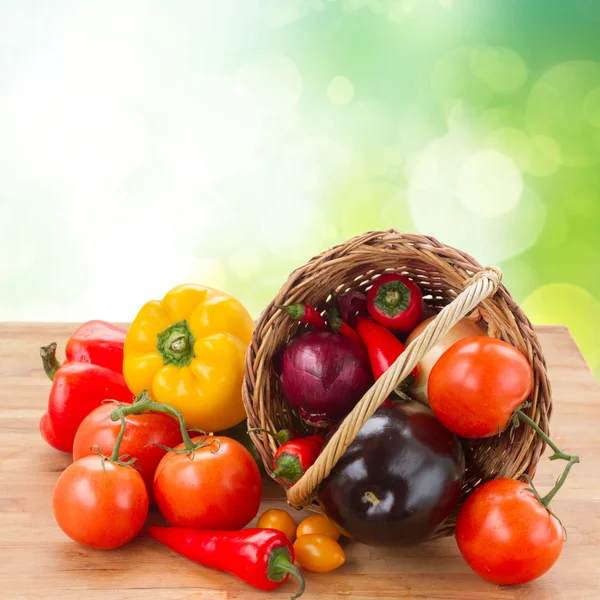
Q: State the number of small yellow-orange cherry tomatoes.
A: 3